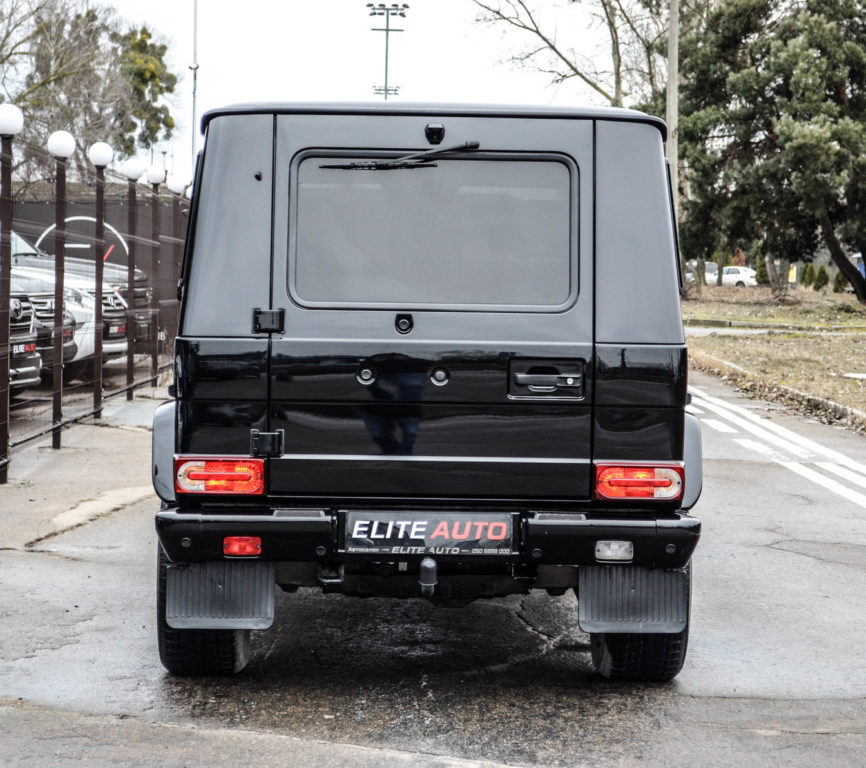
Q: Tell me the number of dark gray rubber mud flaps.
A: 2